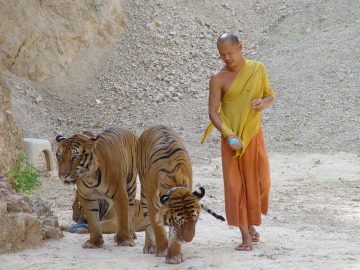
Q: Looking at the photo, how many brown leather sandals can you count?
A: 2